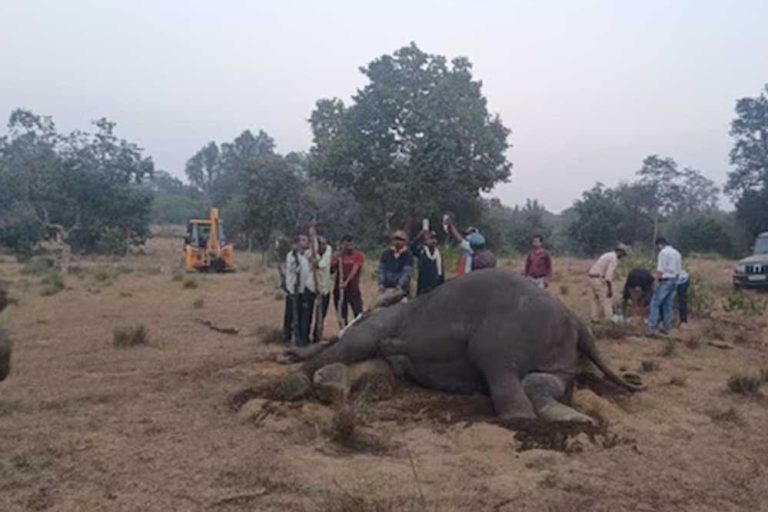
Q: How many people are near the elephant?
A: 12